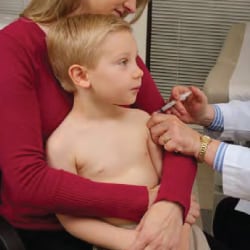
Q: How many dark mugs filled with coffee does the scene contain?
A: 0